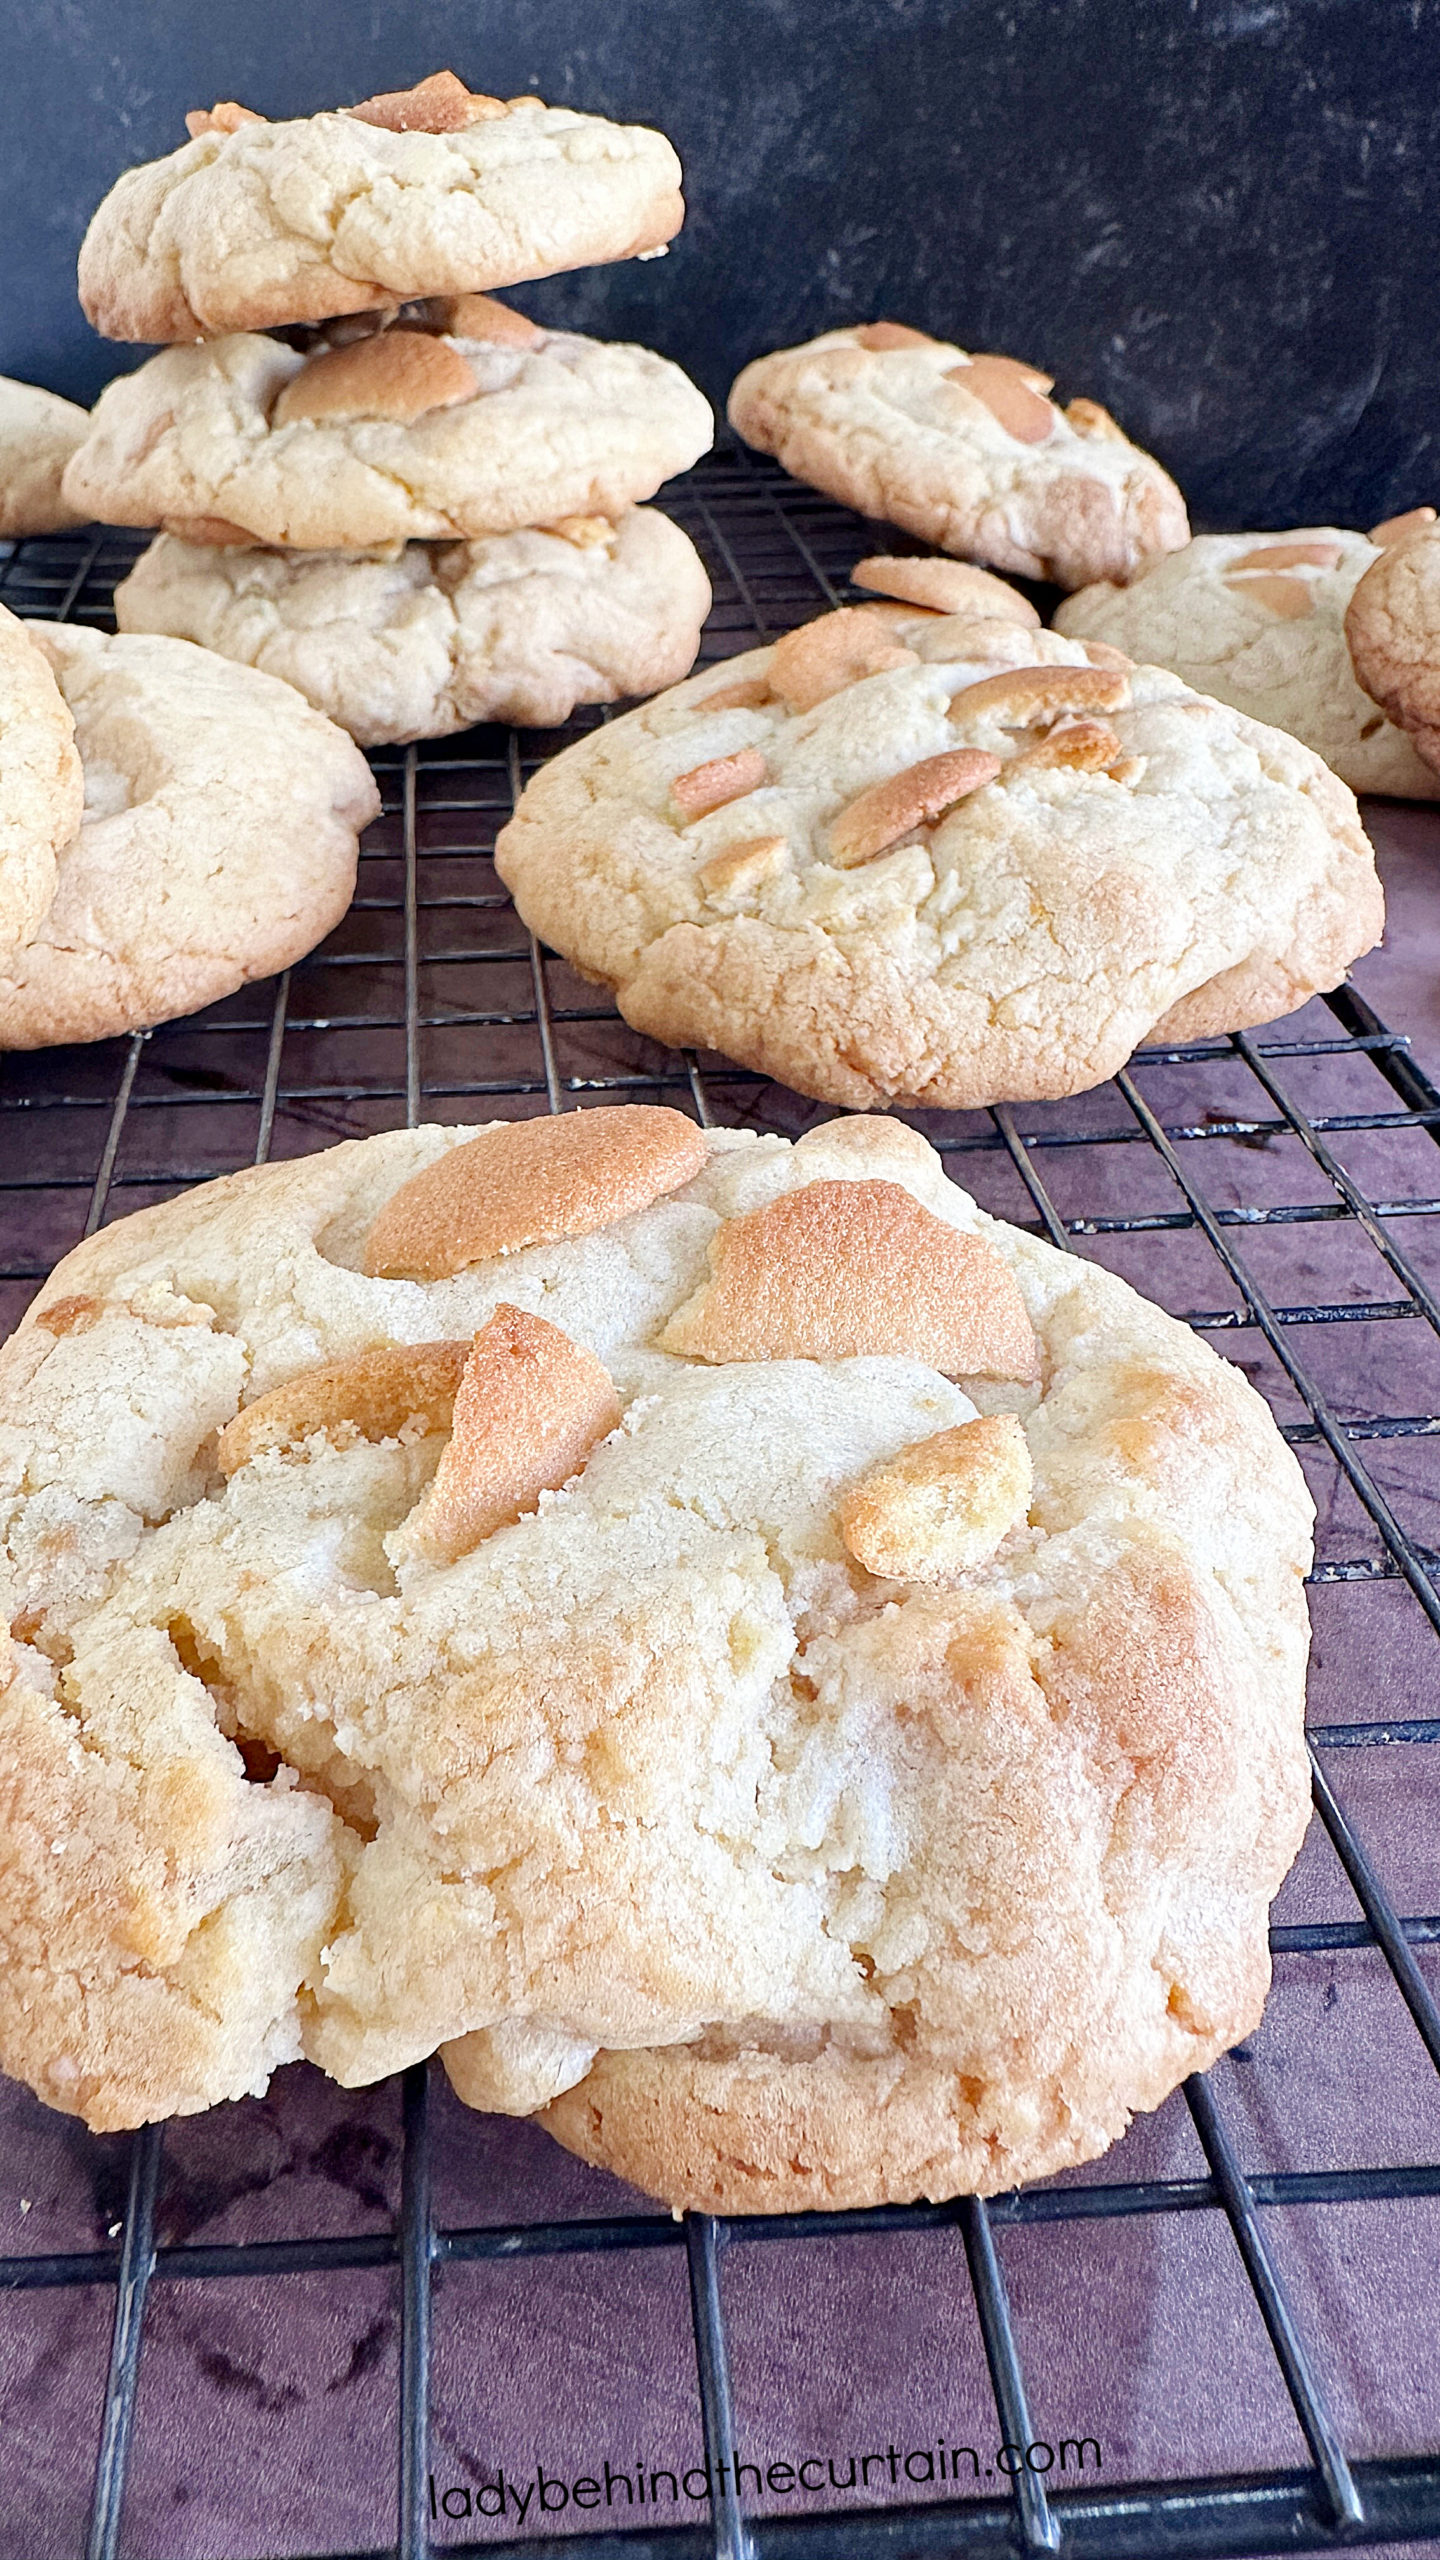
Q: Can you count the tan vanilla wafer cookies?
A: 11